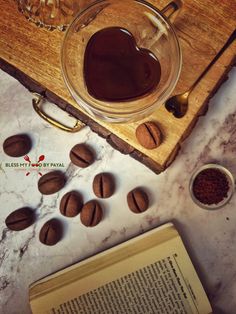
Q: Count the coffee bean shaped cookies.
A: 10